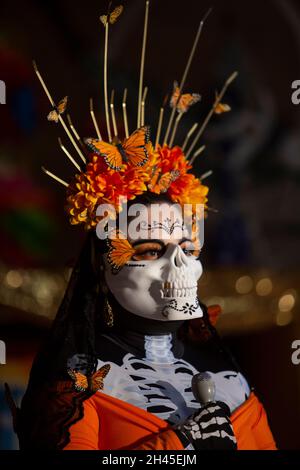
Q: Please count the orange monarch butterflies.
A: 8